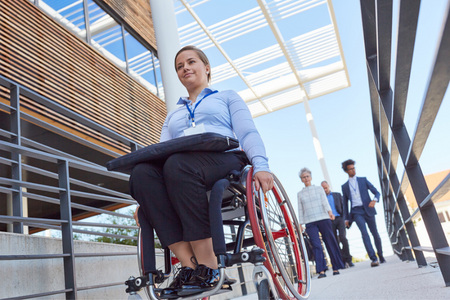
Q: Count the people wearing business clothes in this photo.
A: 4